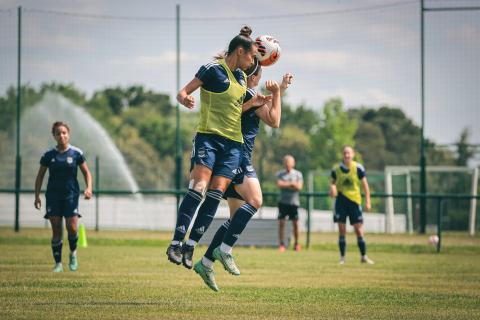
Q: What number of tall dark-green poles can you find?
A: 3